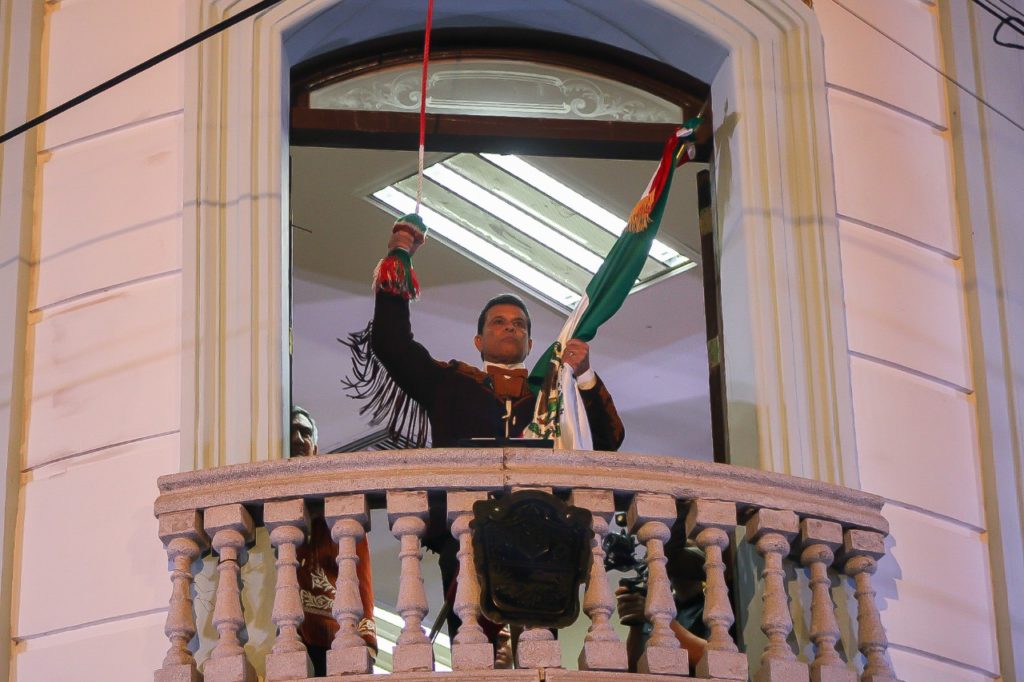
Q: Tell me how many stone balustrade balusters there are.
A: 13